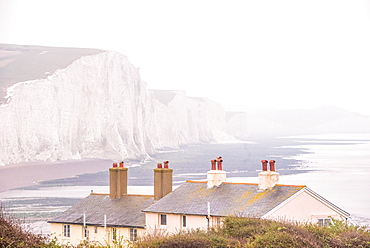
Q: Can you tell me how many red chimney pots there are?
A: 8